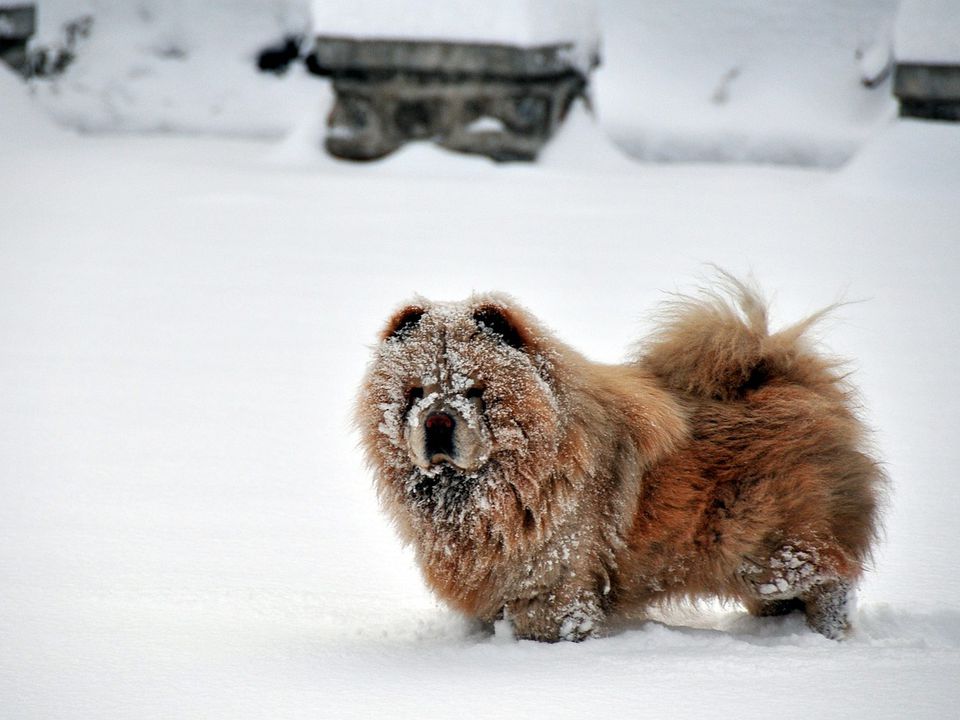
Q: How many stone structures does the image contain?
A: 3